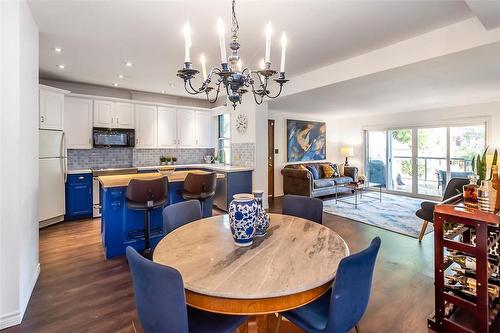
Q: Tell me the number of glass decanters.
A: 1